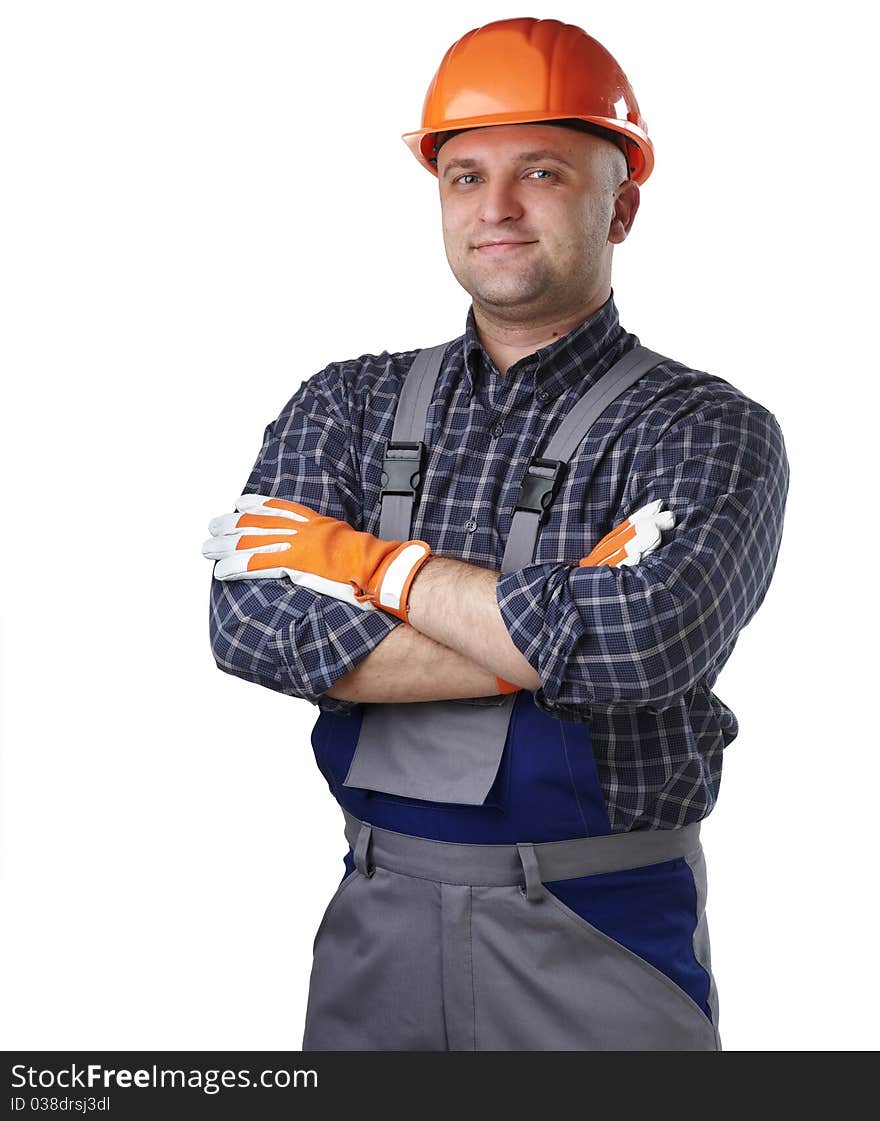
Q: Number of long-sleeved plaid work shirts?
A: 1